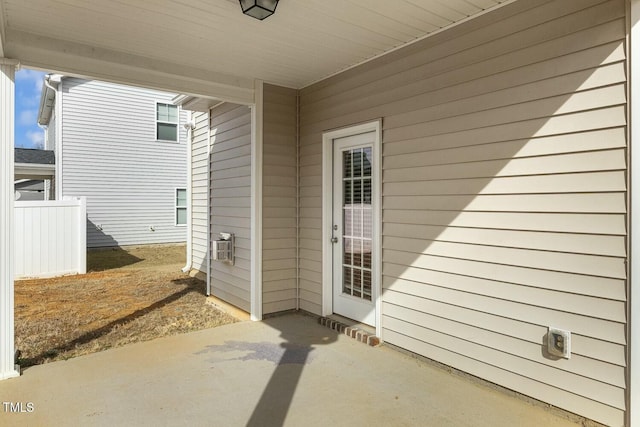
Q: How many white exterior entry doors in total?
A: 1